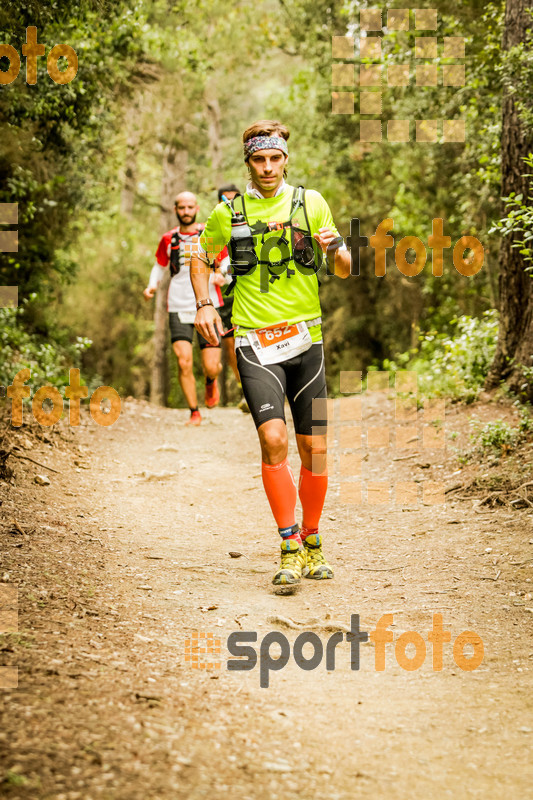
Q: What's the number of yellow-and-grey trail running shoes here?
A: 2